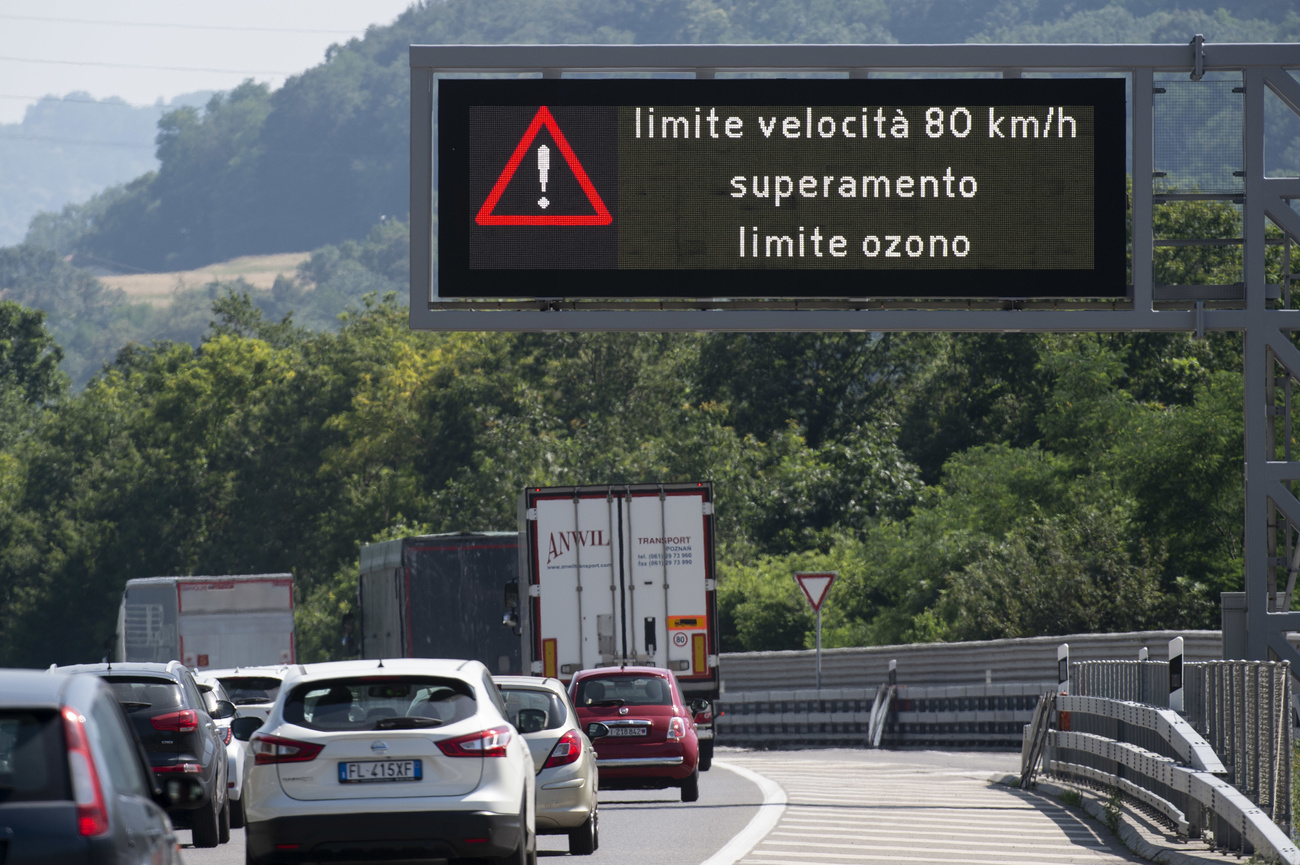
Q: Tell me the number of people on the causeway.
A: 0